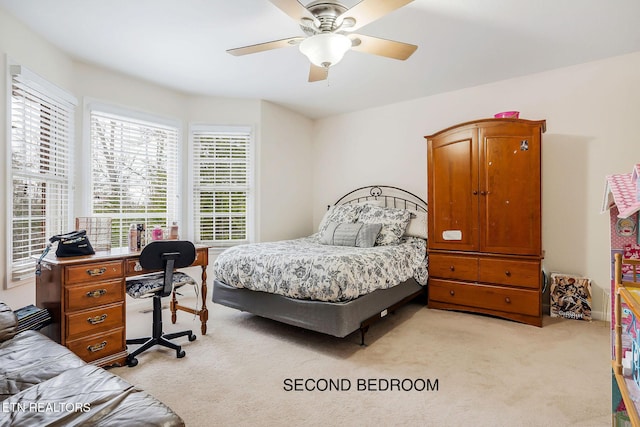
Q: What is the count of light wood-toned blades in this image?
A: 5